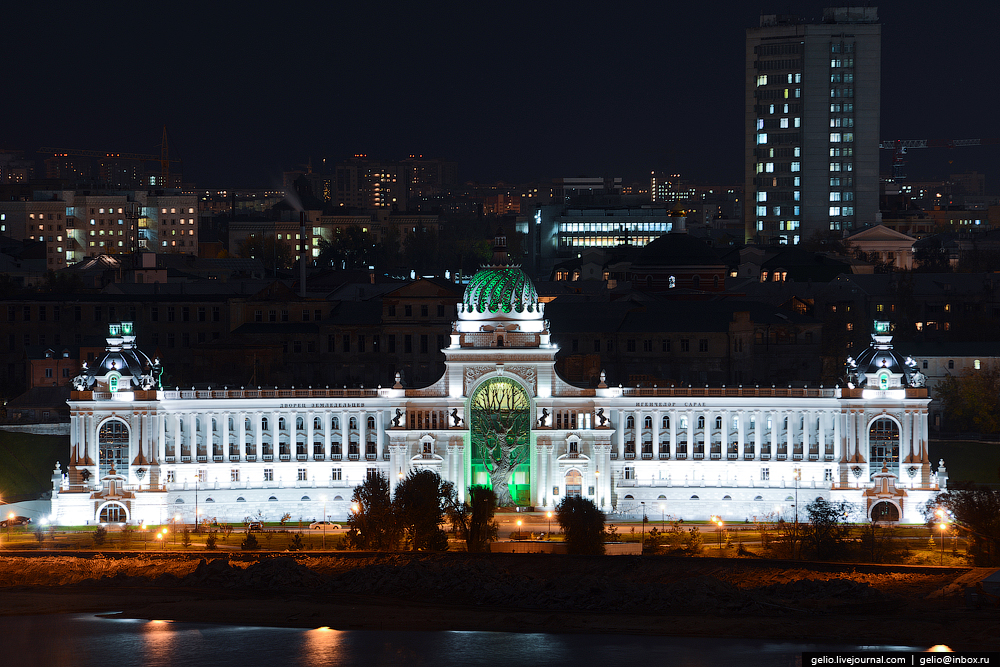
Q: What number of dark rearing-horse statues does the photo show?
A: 4